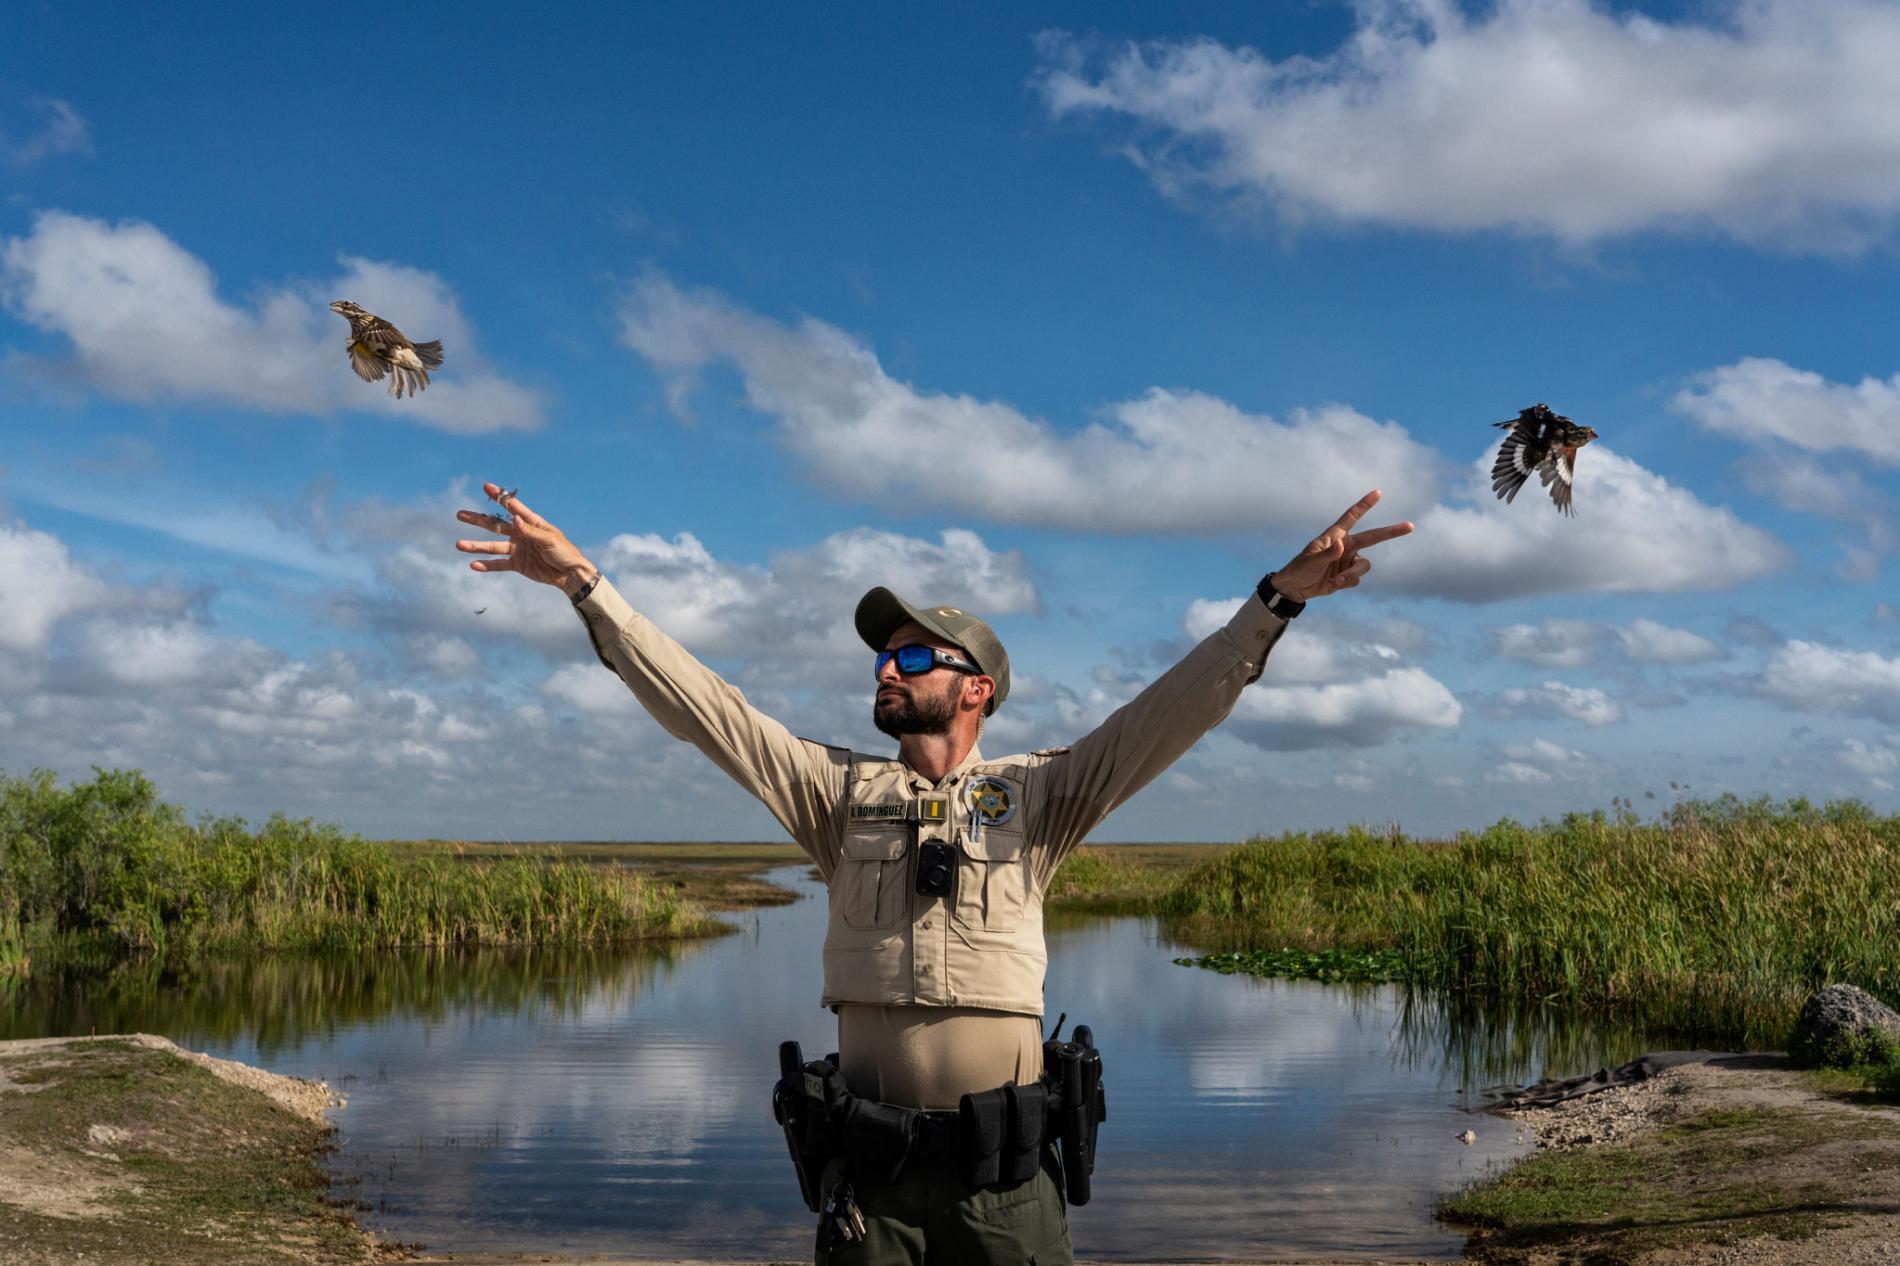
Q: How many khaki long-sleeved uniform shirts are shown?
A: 1